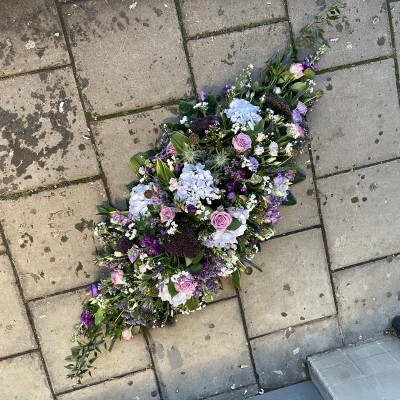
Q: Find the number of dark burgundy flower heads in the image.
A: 4